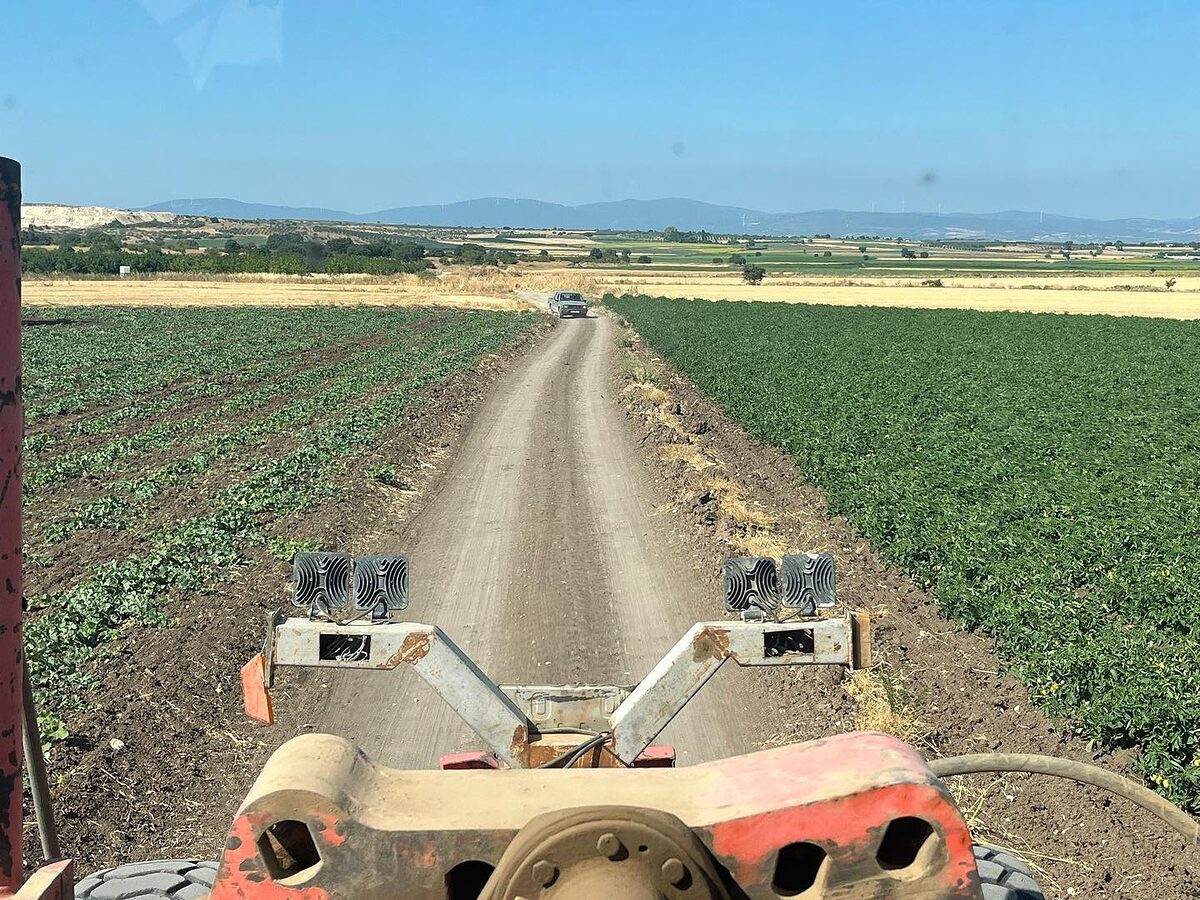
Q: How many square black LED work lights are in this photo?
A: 4